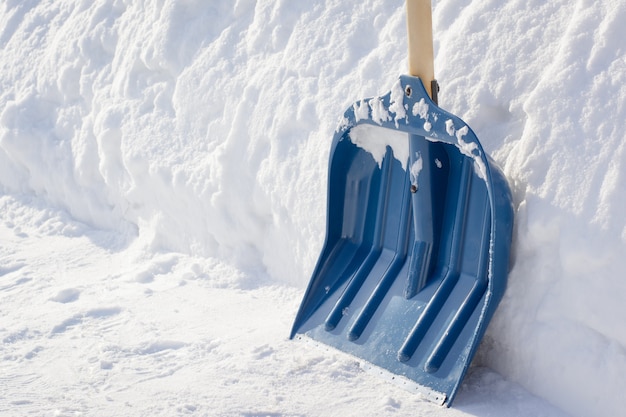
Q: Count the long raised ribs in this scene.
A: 4